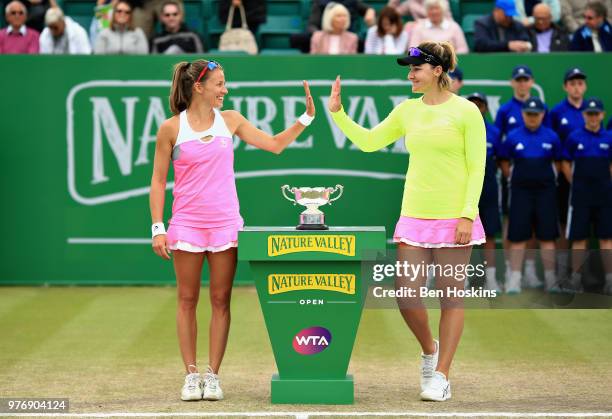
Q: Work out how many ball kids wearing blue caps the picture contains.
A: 6